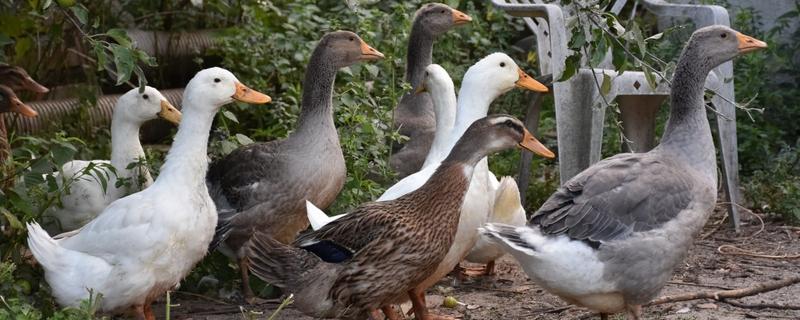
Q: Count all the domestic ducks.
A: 7